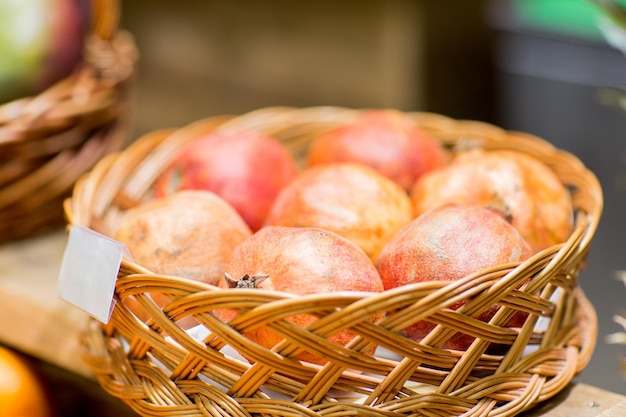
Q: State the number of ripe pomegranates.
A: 7